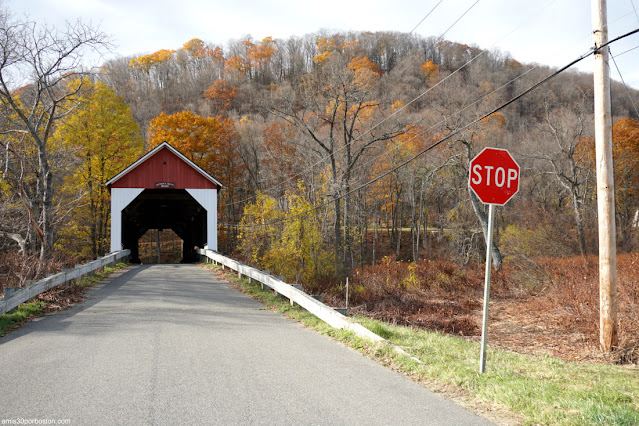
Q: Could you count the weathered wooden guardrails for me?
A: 2